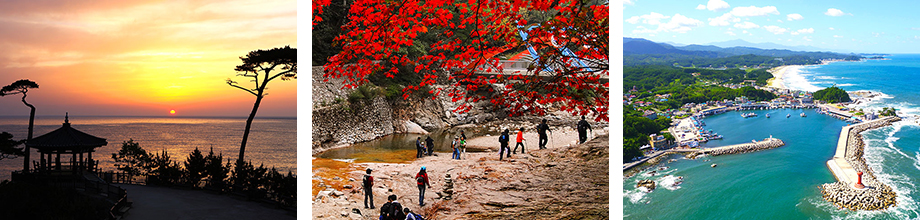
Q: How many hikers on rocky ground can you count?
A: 15